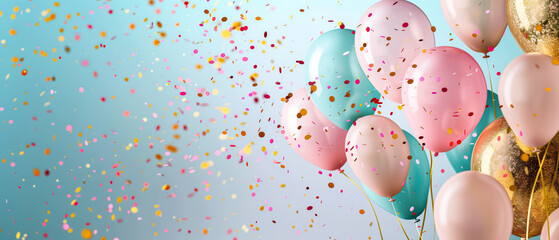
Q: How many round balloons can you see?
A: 13